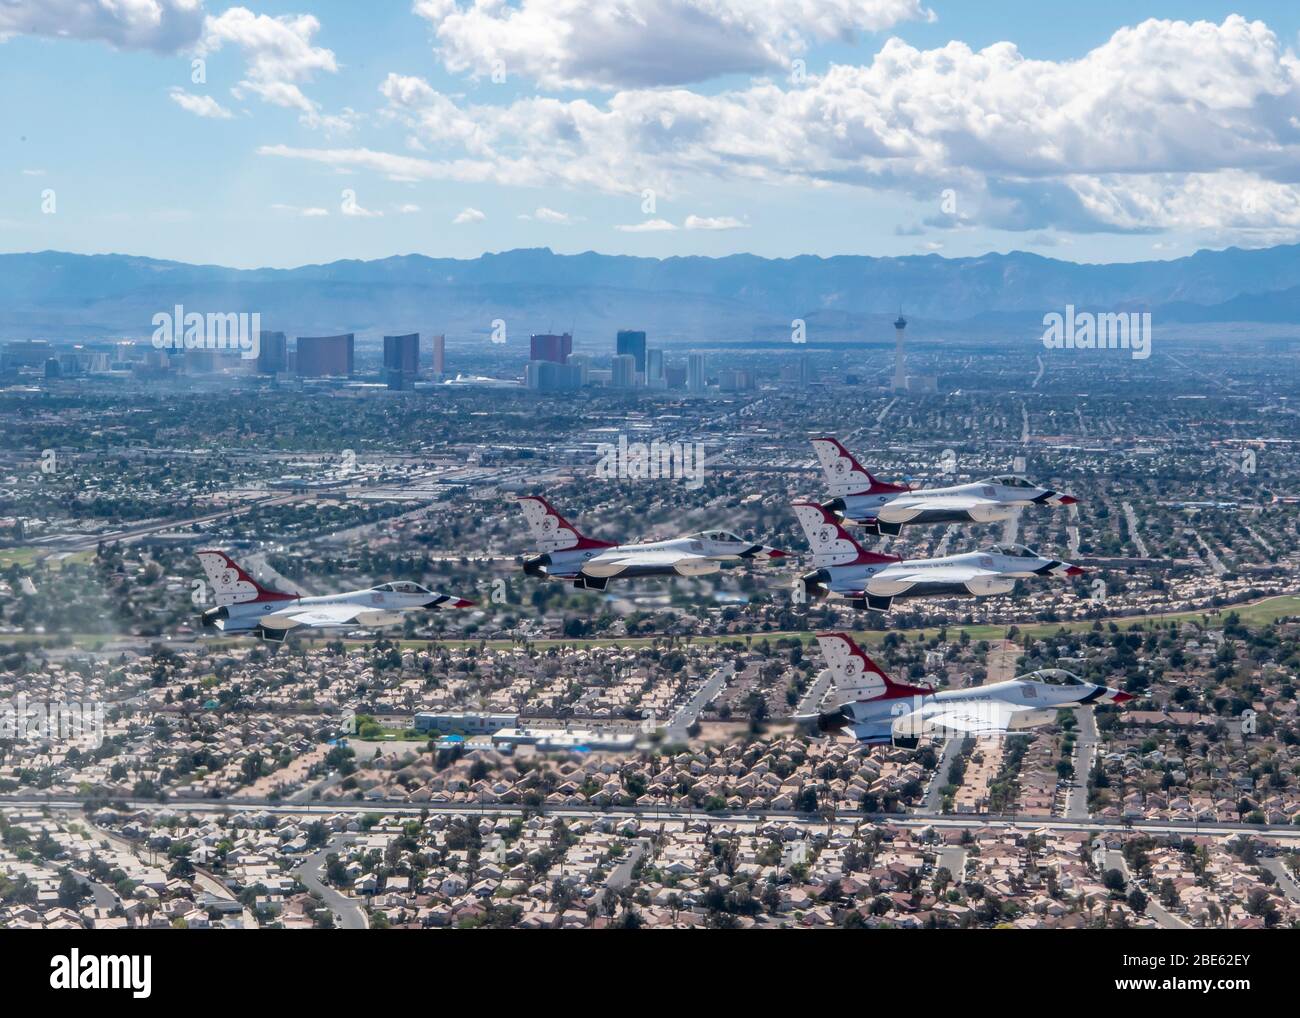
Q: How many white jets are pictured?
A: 5